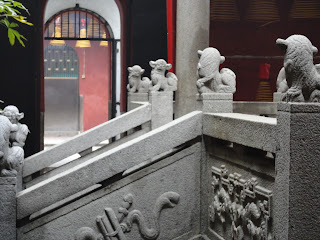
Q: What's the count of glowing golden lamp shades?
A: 3